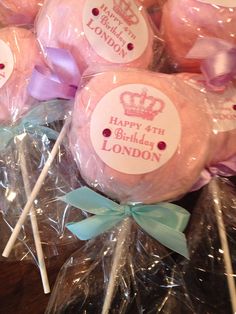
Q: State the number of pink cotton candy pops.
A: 6